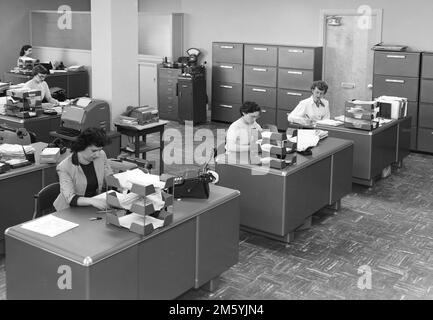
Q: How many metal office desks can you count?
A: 6